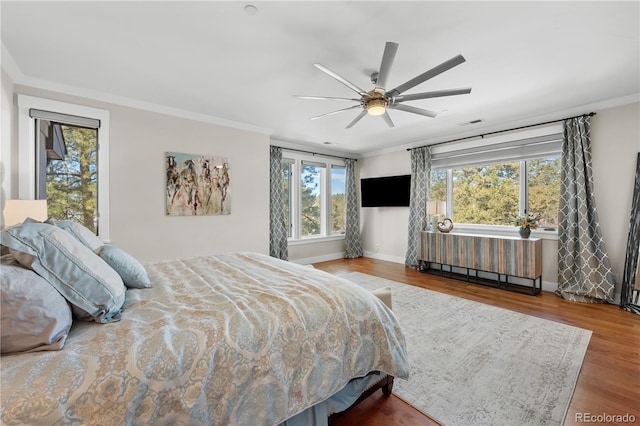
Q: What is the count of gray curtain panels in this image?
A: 4